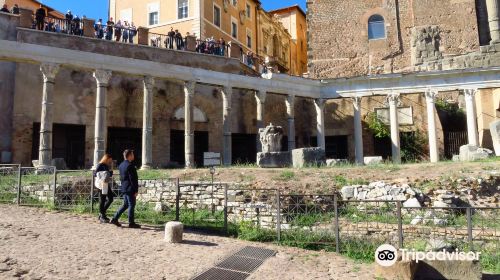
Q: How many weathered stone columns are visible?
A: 12